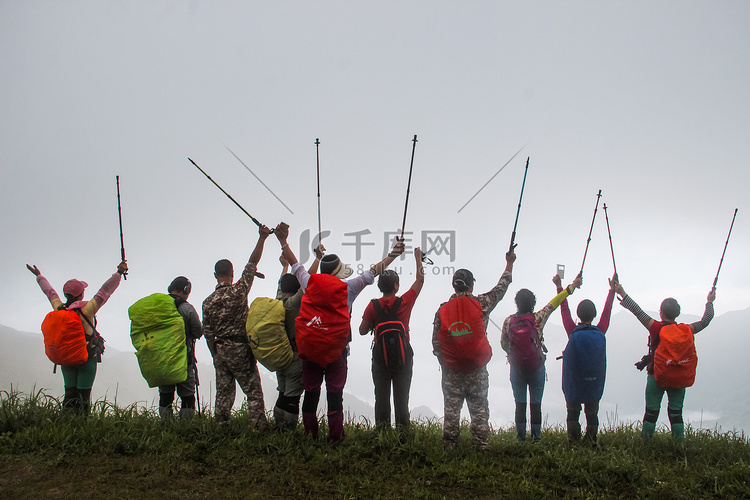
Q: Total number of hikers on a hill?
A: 10